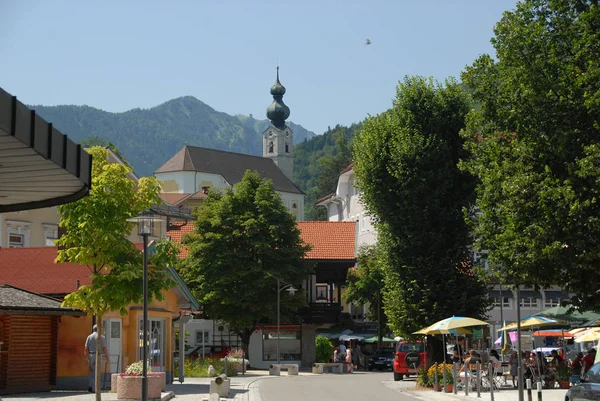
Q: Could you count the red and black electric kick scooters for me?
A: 0